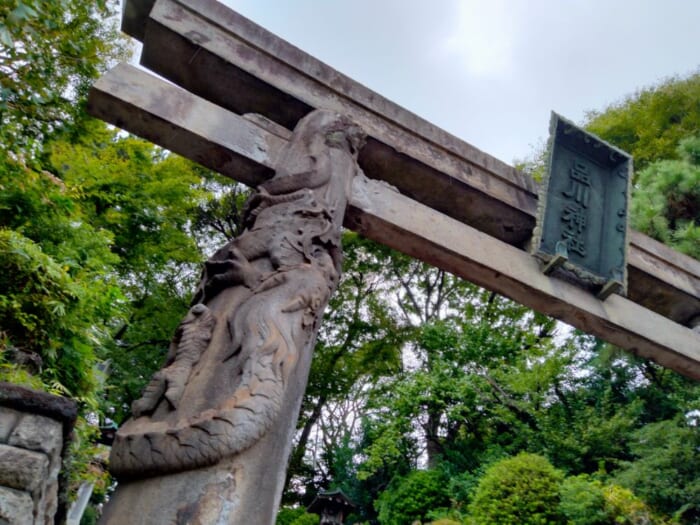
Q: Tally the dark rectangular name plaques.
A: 1